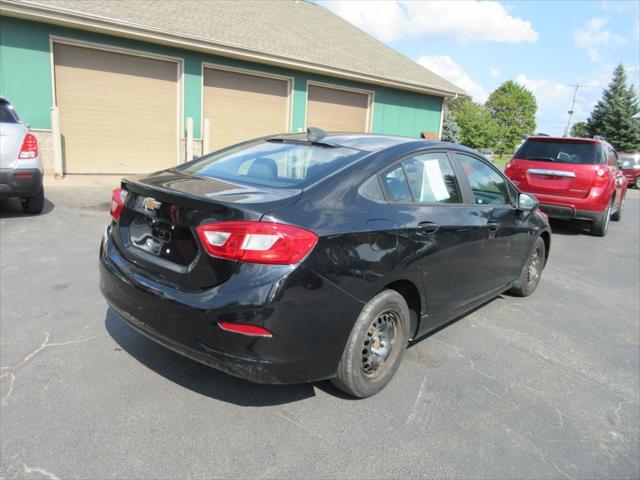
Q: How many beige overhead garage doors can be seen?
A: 3